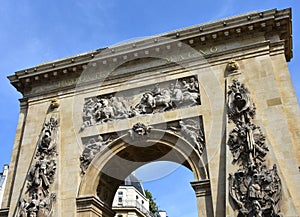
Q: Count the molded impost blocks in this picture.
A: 2